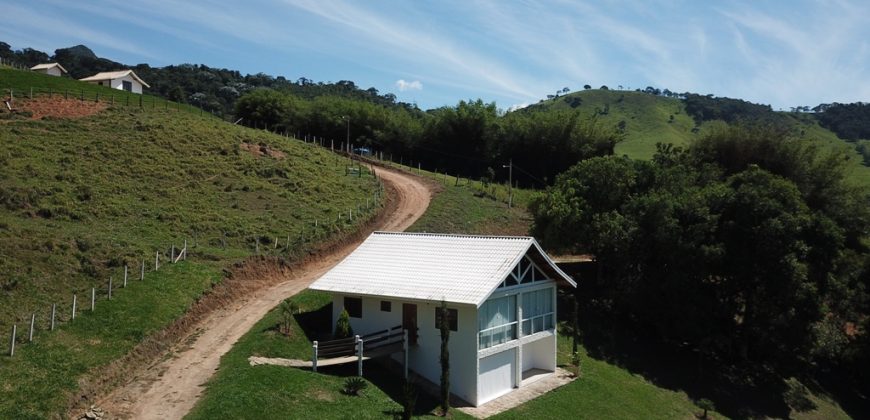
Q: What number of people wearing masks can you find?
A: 0